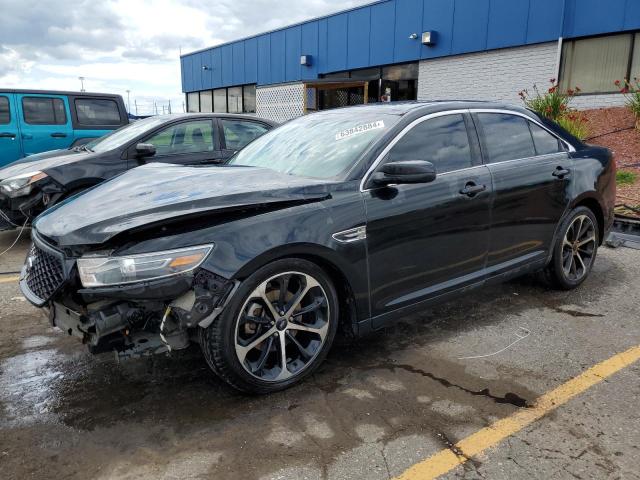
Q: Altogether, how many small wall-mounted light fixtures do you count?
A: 2